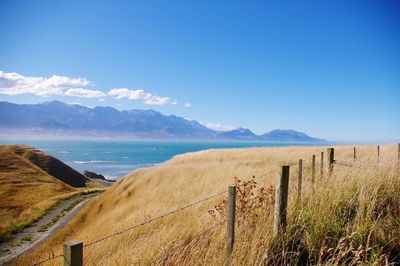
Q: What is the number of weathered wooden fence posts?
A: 10